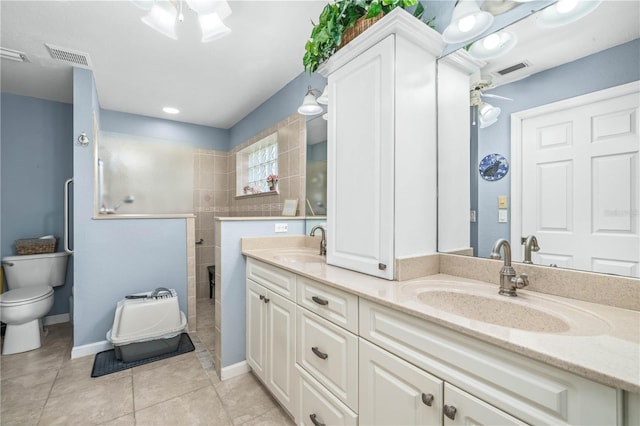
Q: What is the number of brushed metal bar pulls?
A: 3